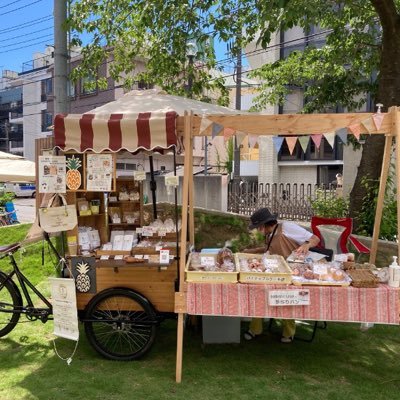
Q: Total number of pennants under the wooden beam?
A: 15